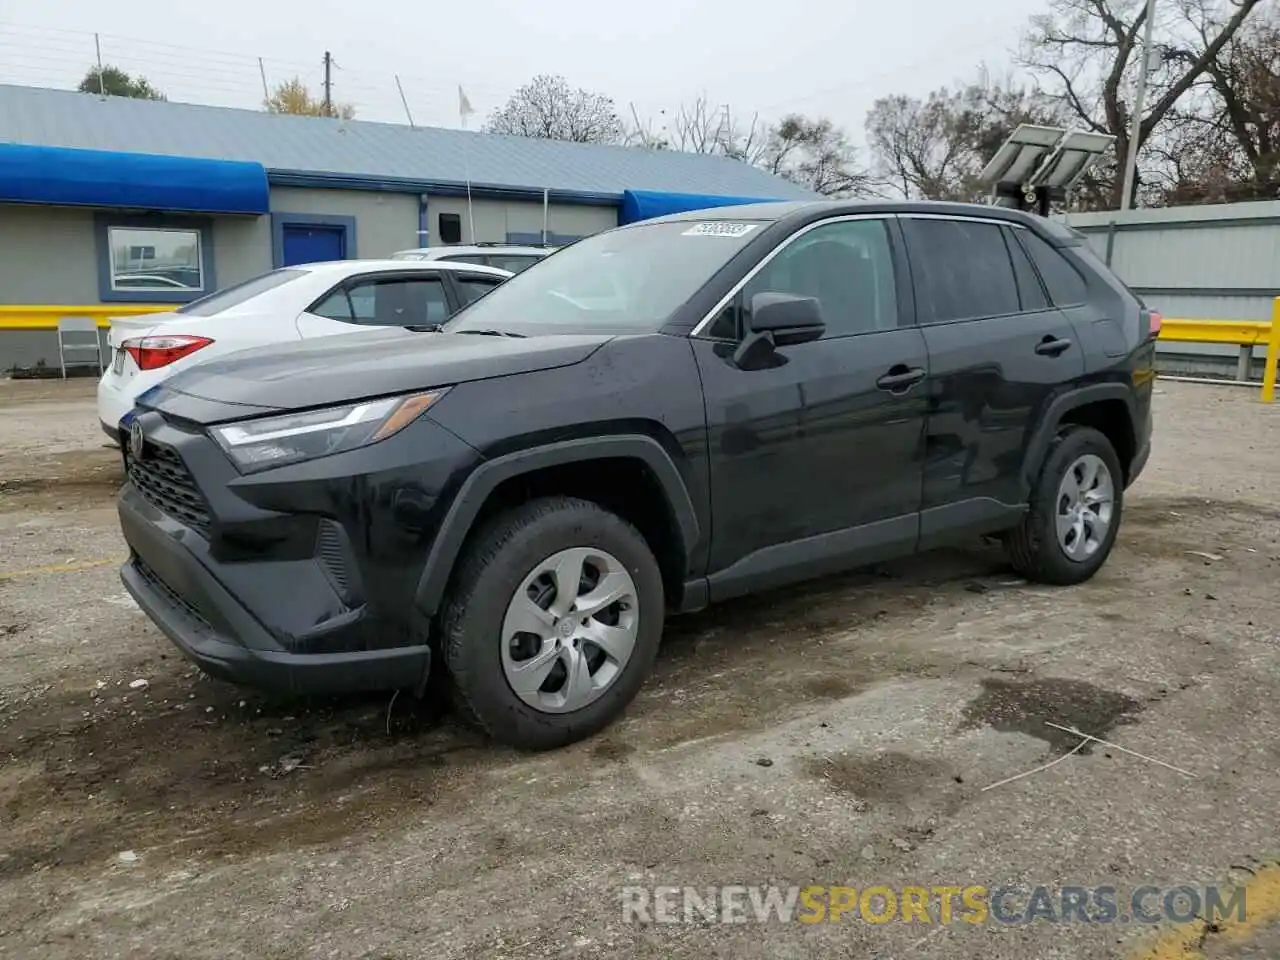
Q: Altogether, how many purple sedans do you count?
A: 0